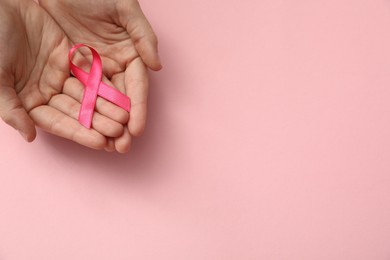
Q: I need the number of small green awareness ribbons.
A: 0